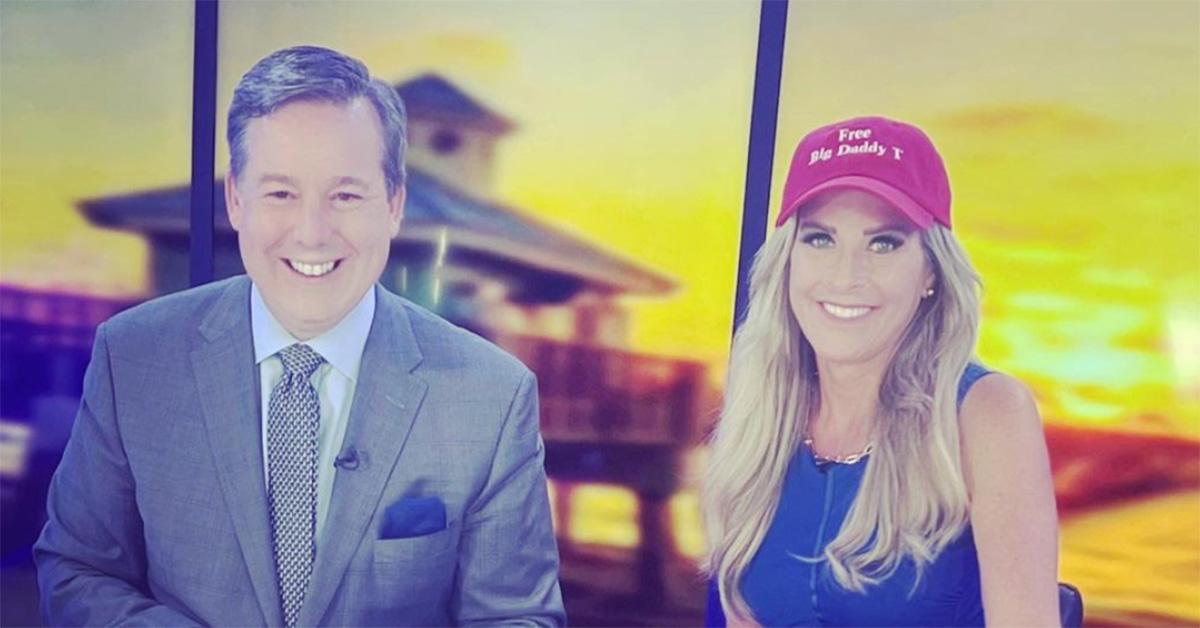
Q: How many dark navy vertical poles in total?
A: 2